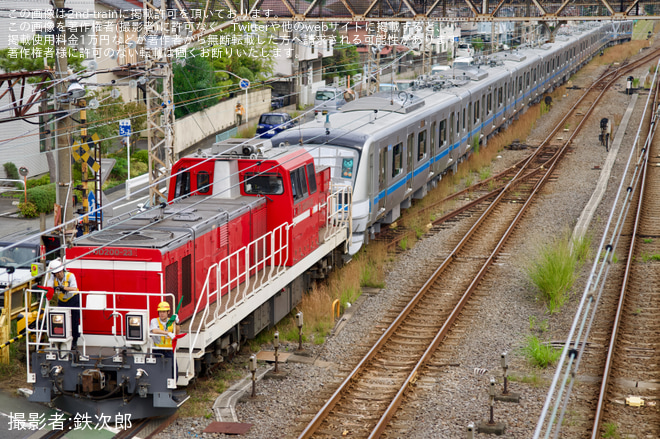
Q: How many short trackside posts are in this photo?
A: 6